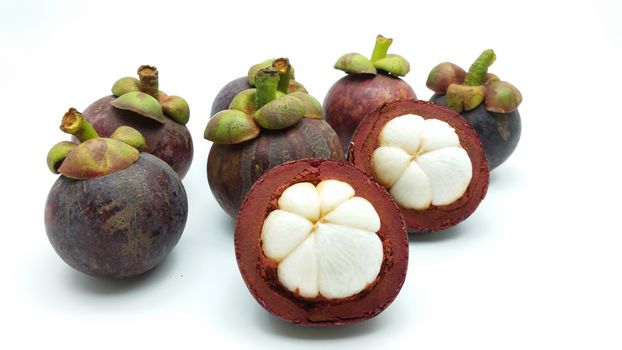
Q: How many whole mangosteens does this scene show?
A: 6